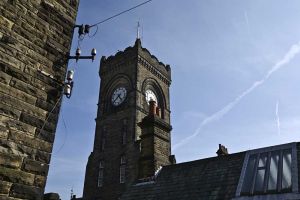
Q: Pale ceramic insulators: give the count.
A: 4